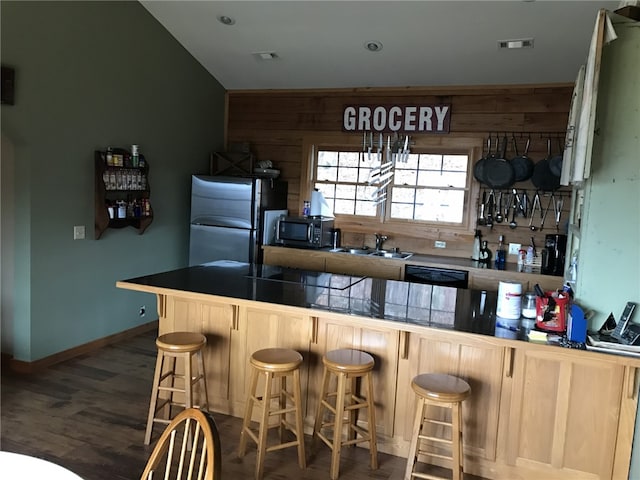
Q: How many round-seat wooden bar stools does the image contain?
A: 4